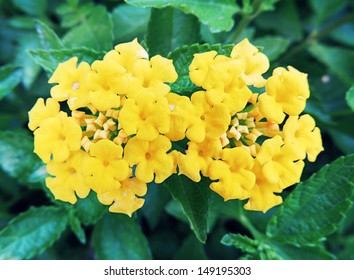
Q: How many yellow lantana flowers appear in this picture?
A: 2